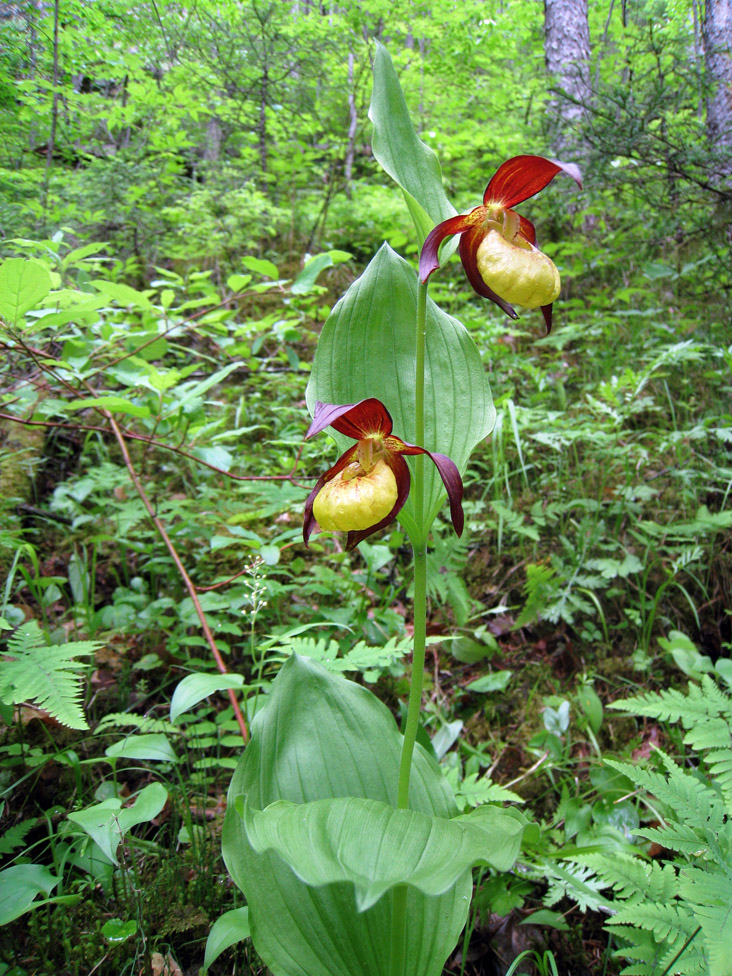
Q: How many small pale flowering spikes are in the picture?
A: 1